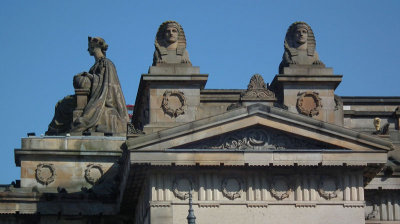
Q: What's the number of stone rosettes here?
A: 8